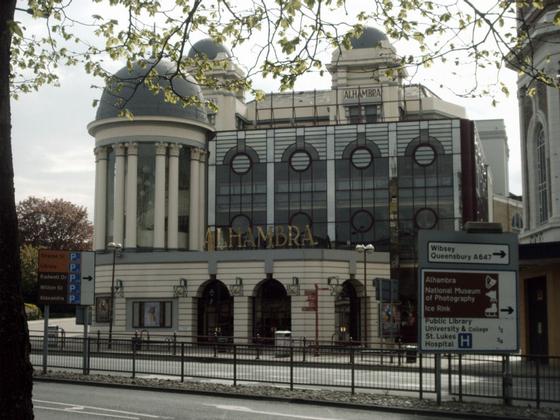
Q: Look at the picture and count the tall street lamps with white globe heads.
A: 2